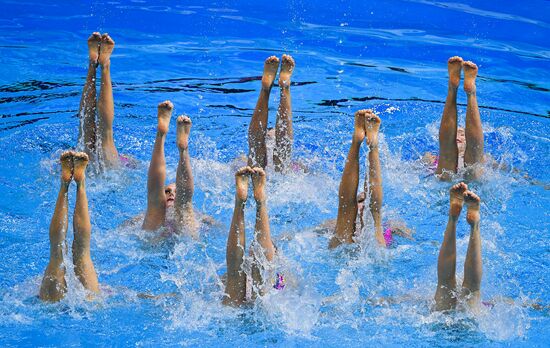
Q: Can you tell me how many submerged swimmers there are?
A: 8